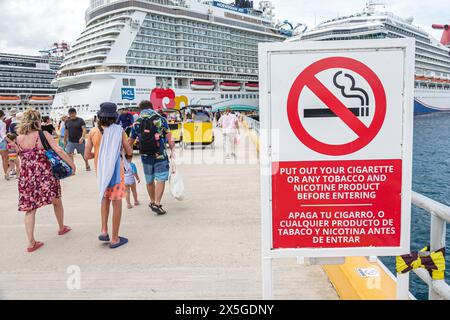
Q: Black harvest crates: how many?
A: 0